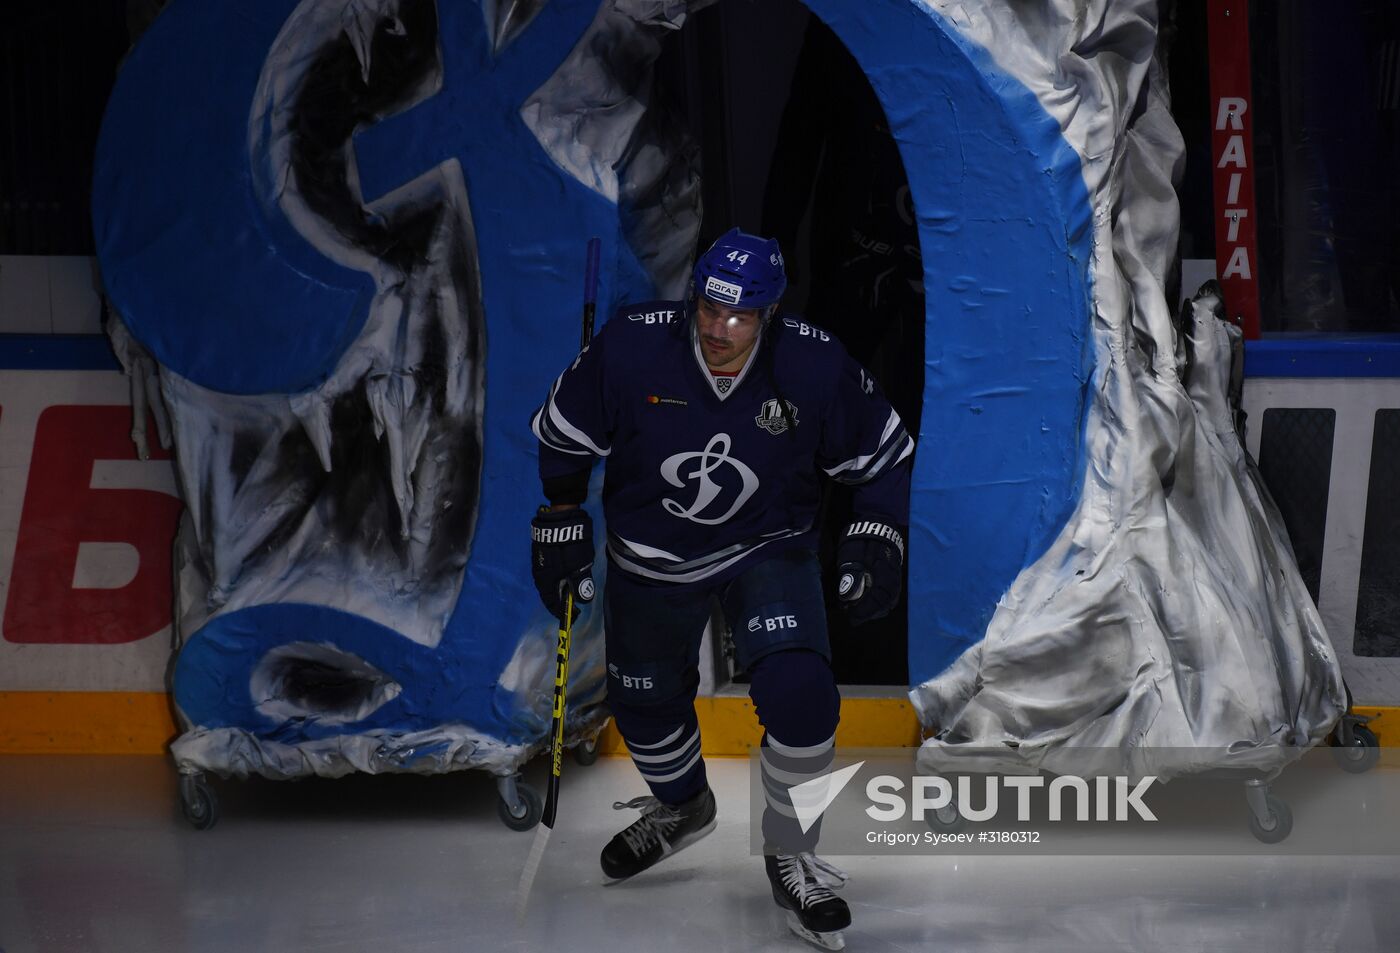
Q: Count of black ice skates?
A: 2